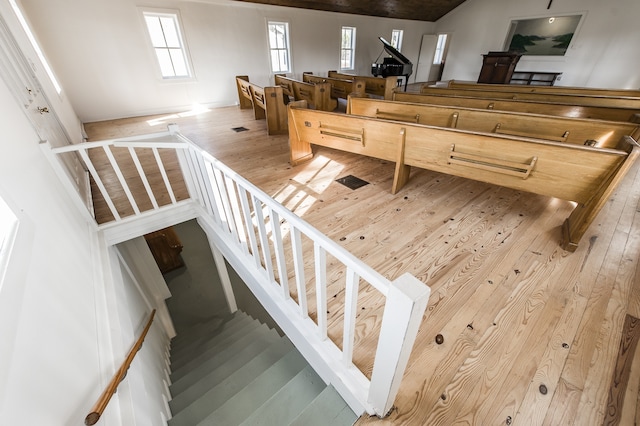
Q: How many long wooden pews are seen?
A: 5